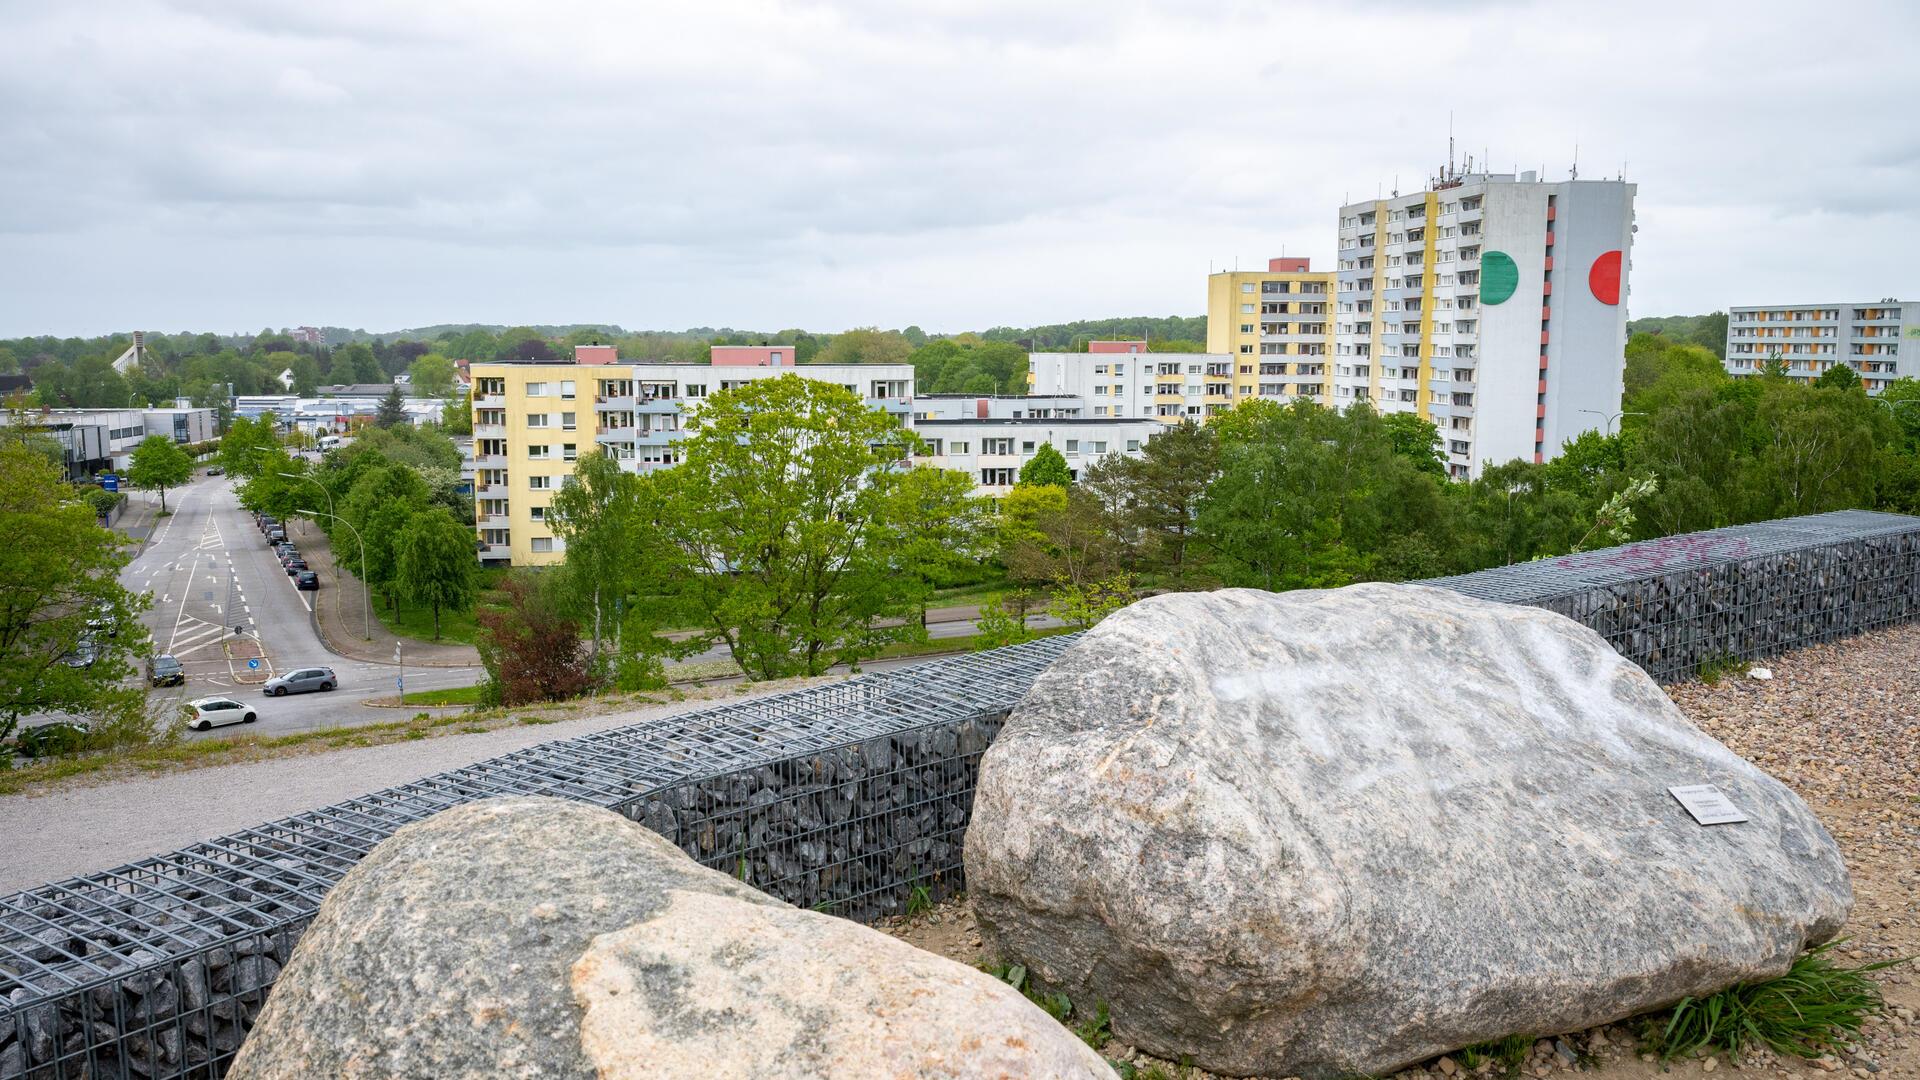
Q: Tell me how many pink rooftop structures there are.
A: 4